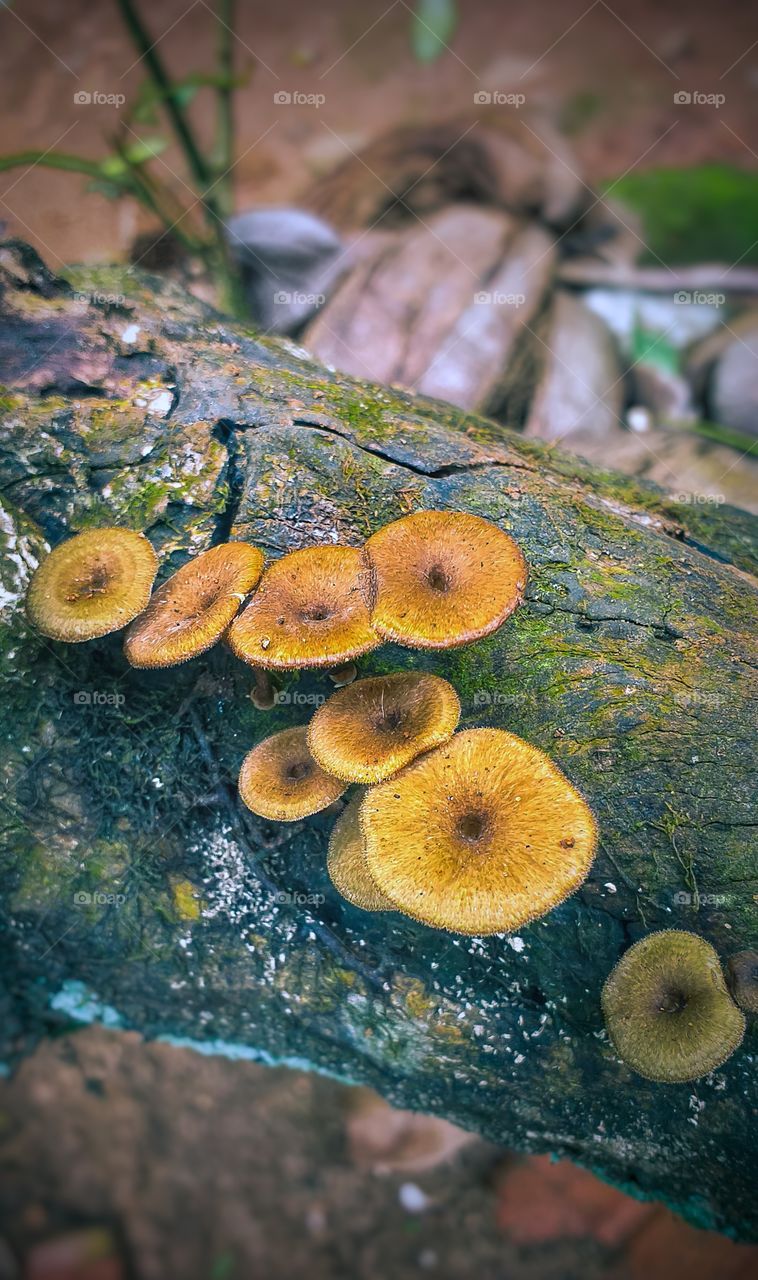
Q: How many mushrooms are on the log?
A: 10